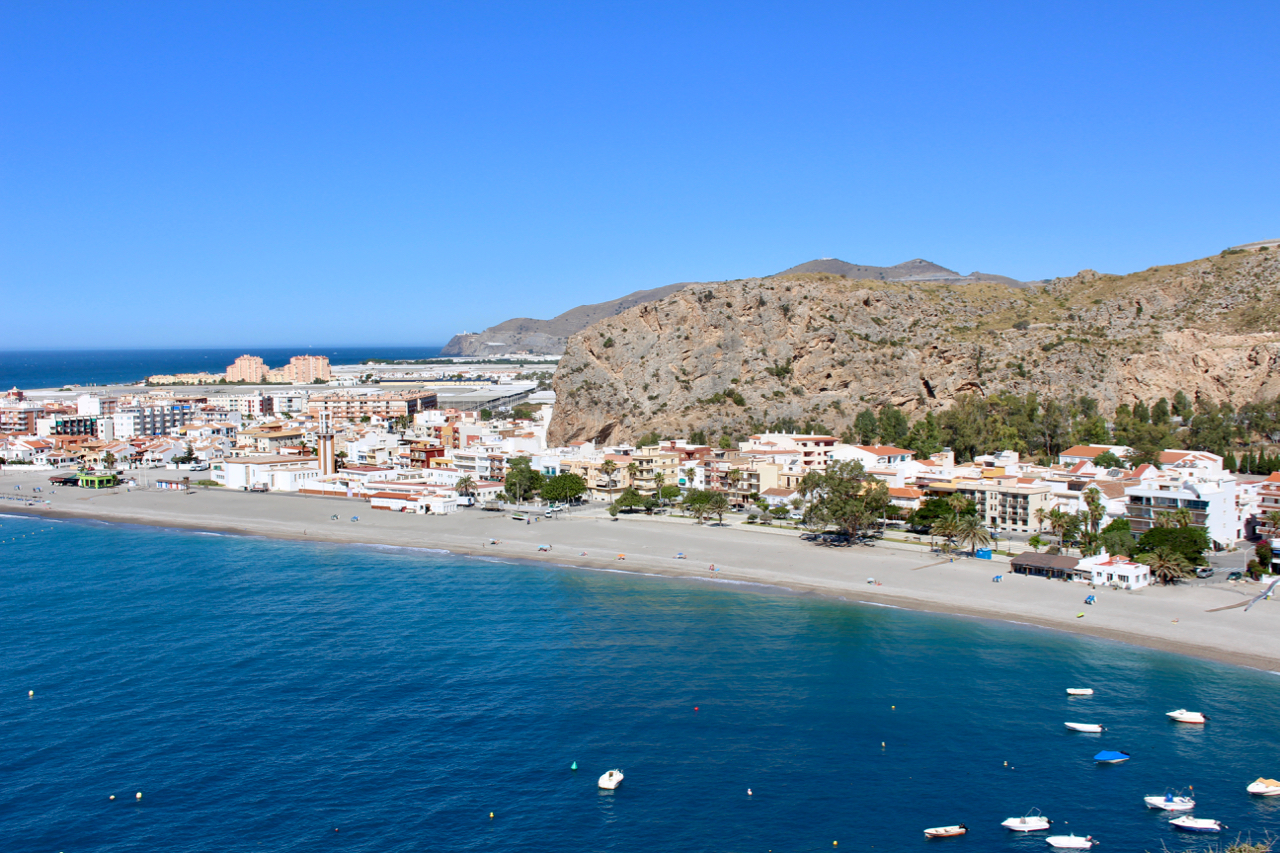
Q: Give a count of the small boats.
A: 11